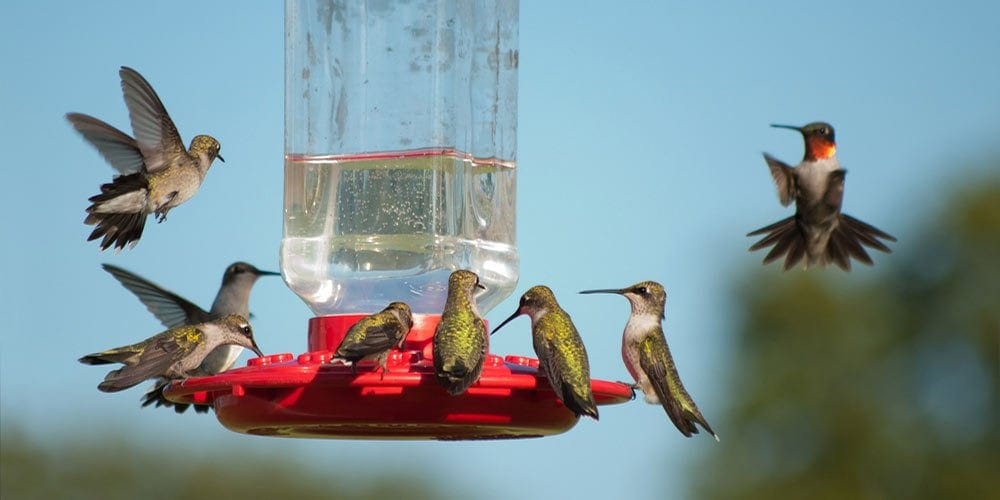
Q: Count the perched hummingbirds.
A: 5